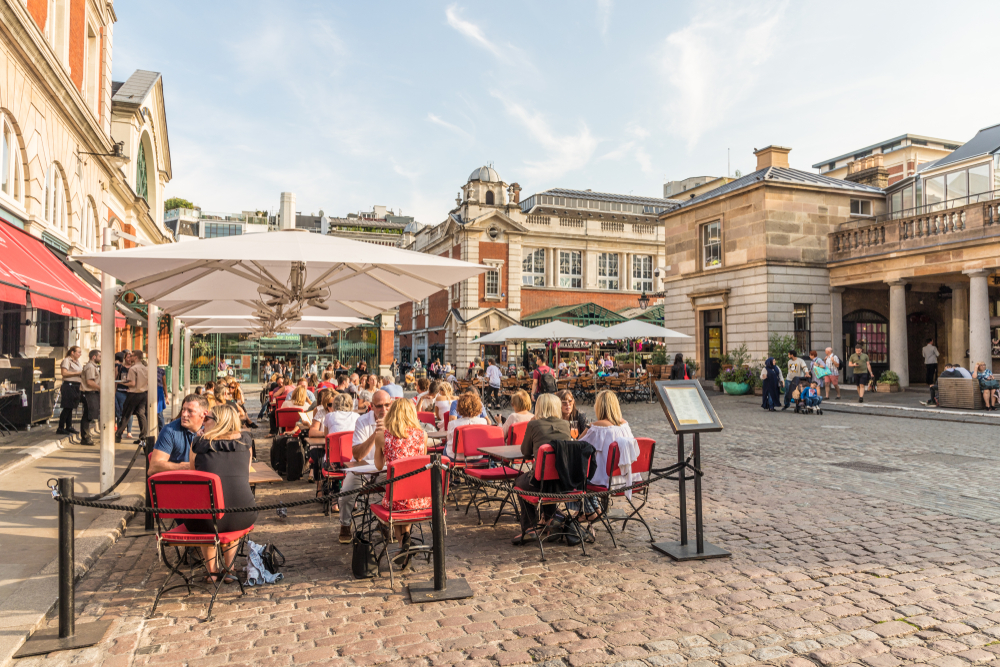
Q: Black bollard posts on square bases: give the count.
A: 3